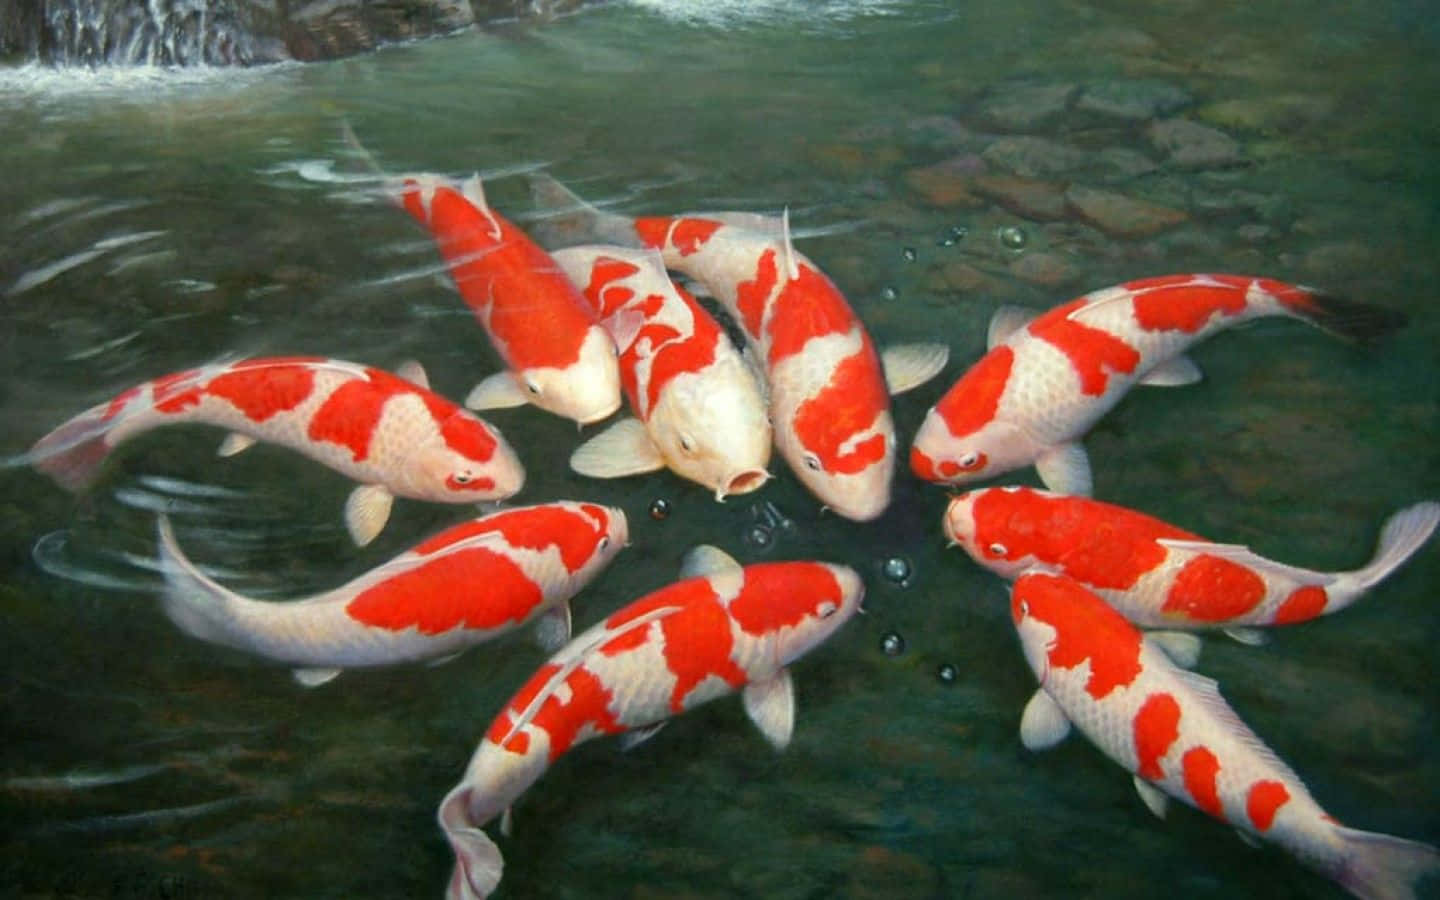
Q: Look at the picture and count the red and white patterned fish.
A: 9